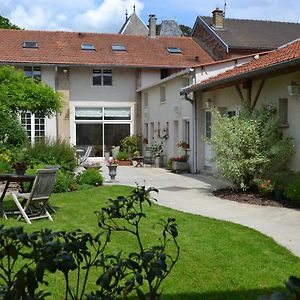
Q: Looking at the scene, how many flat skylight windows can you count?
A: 4